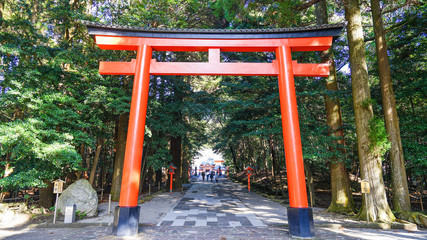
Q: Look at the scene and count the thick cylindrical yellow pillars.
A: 0